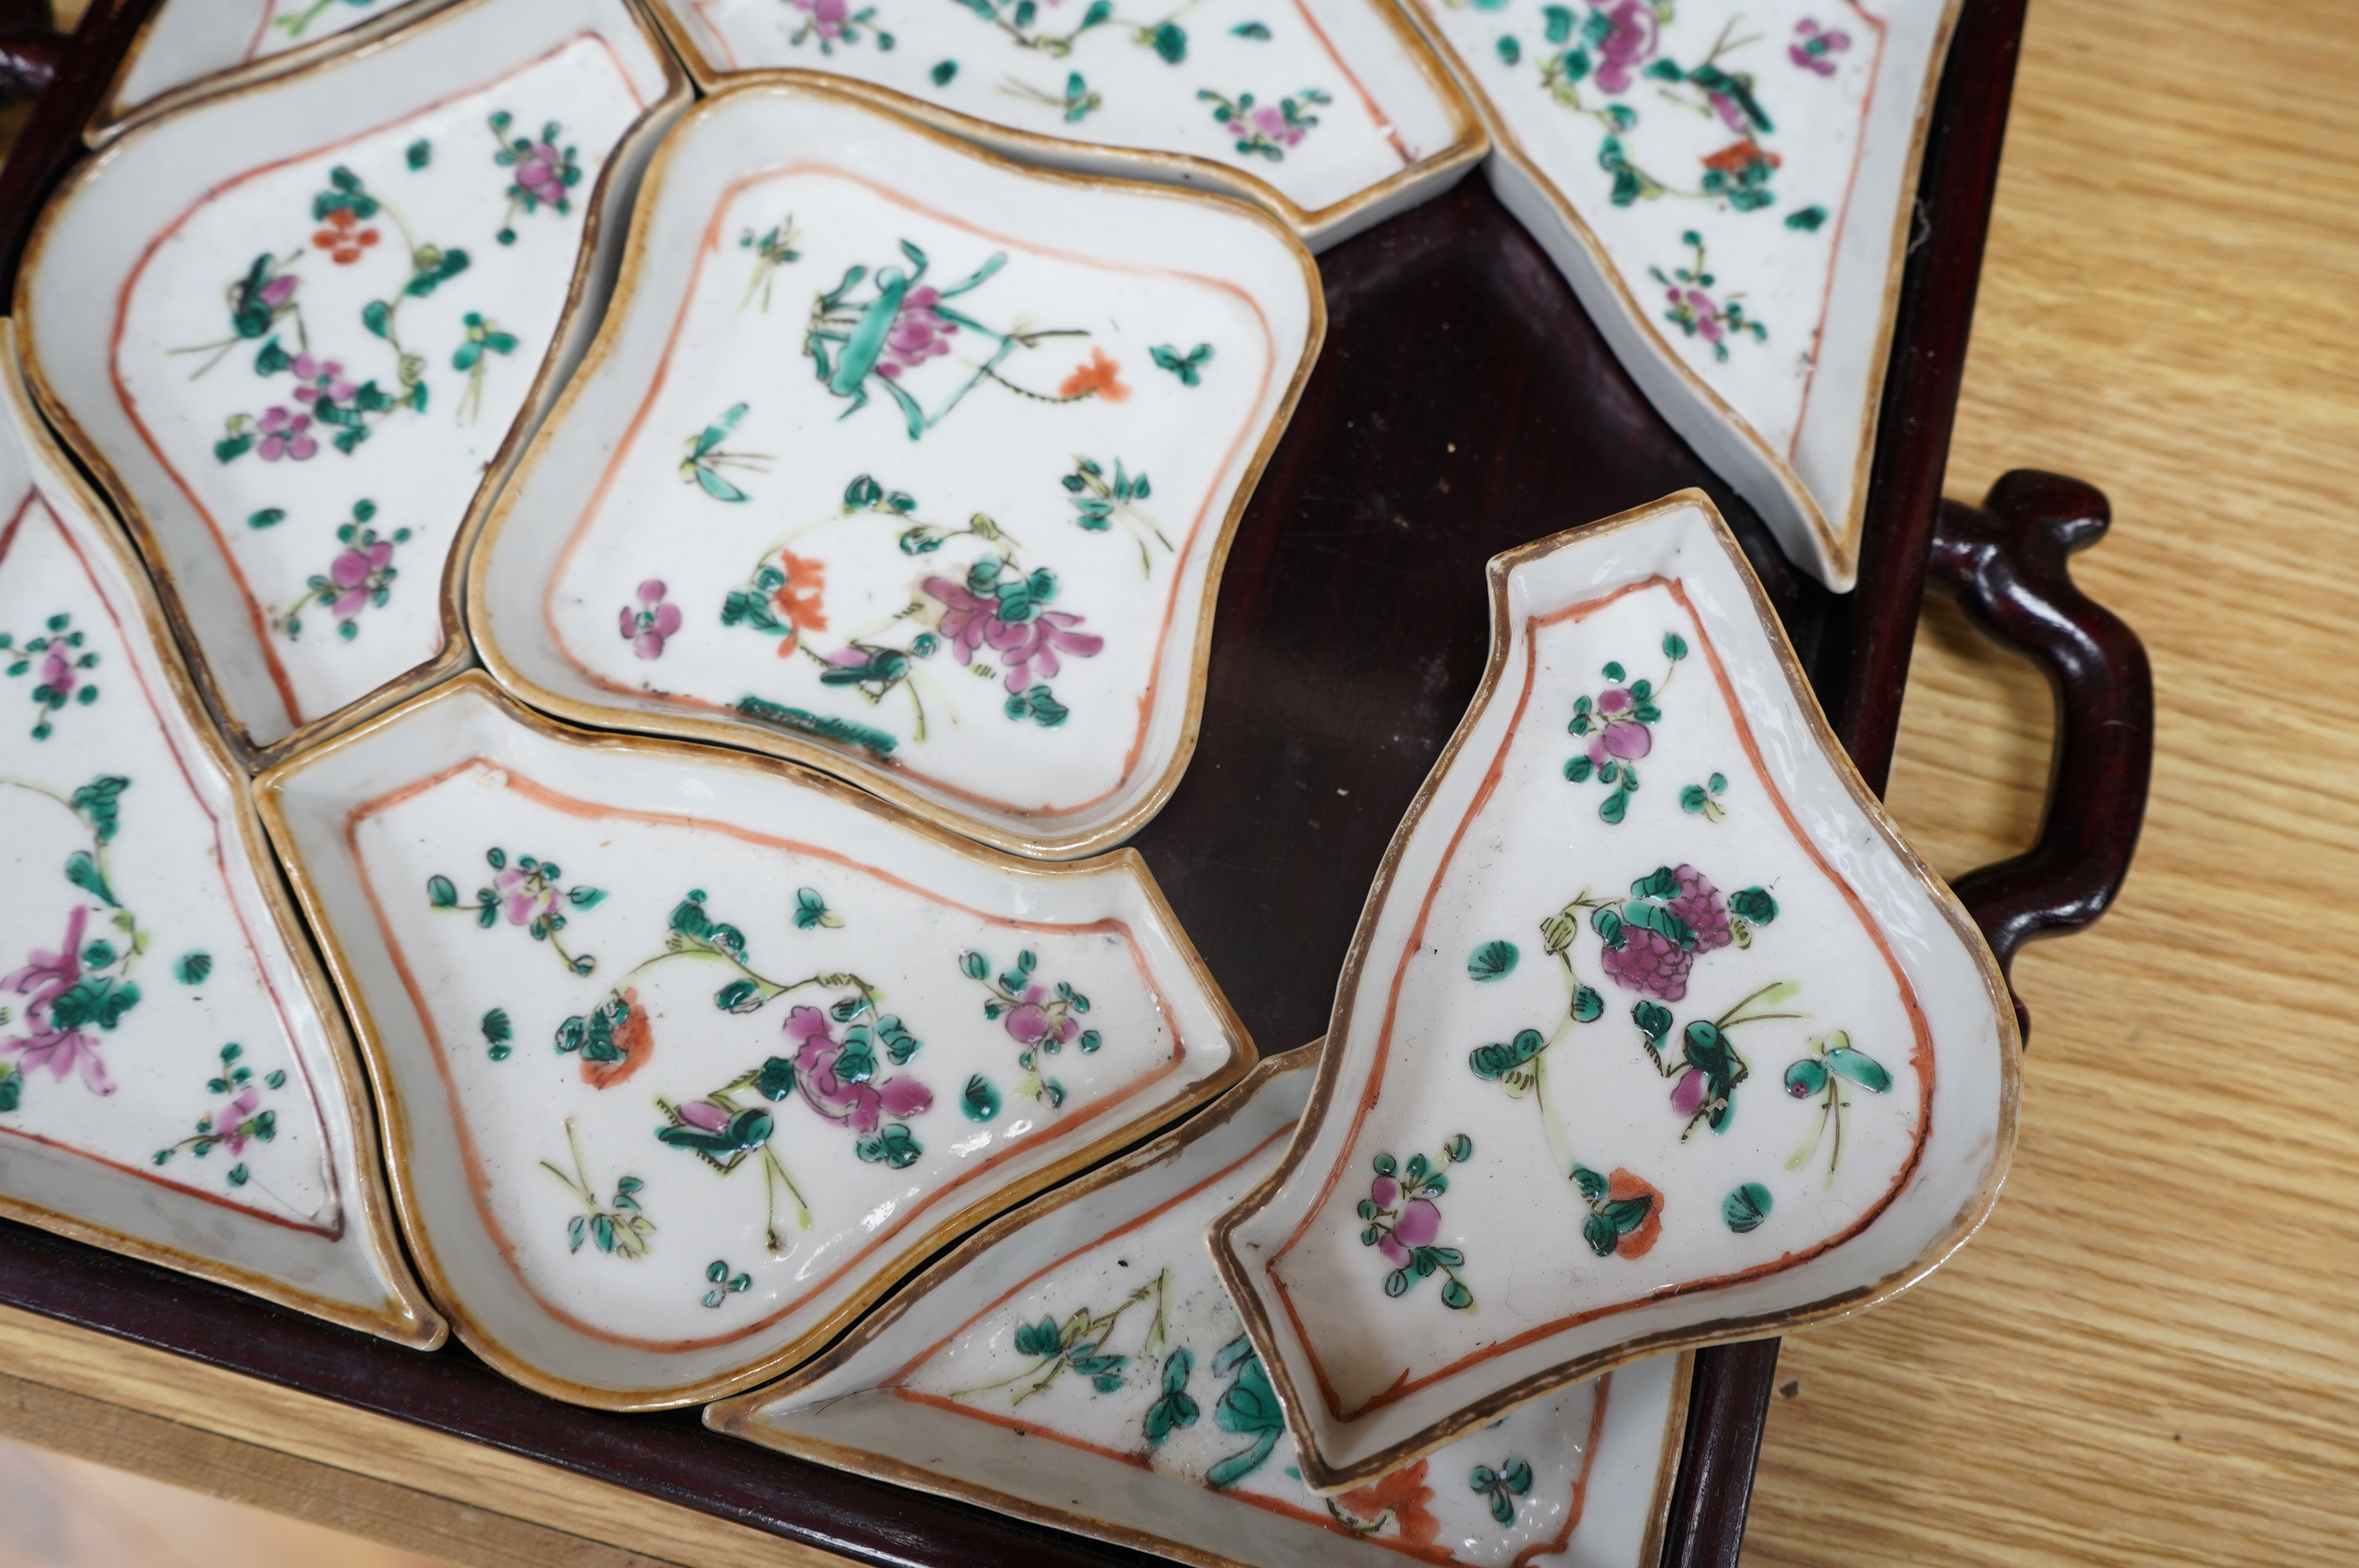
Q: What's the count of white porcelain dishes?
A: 9